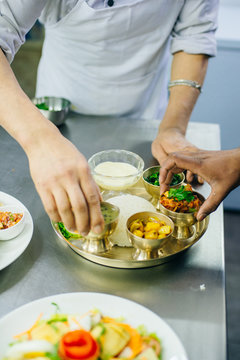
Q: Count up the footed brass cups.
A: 4